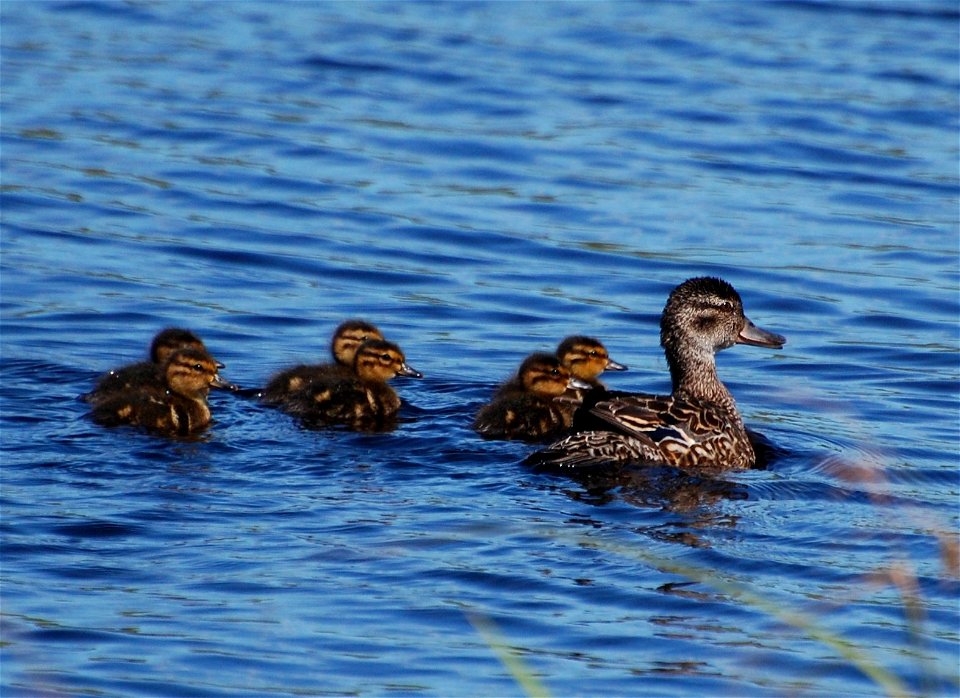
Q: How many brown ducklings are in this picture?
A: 6